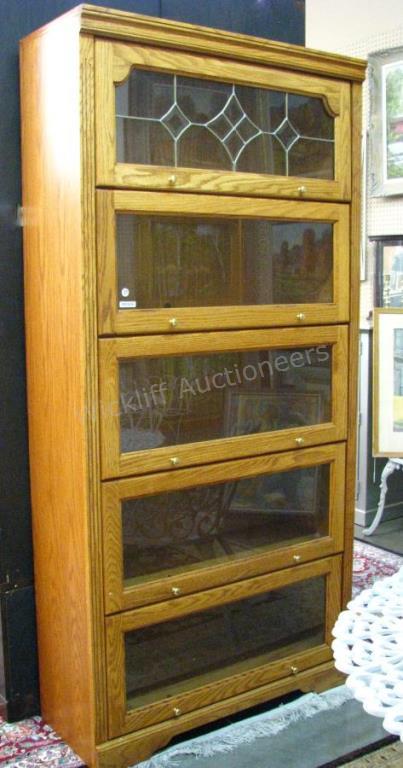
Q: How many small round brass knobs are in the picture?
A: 10